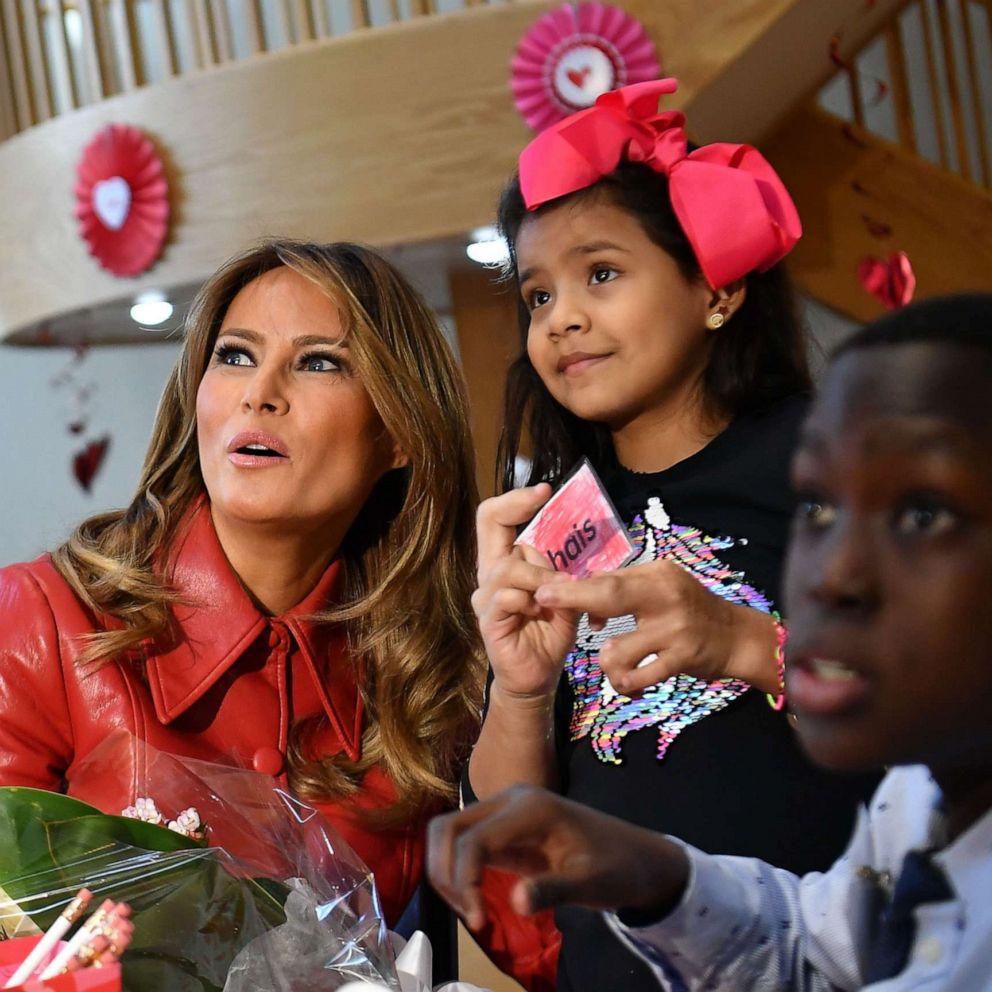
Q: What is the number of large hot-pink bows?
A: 1